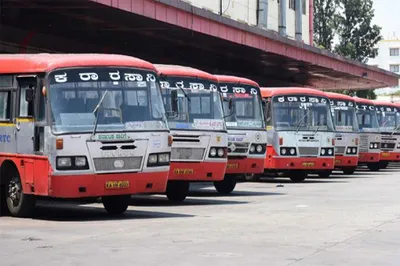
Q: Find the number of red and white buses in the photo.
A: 7